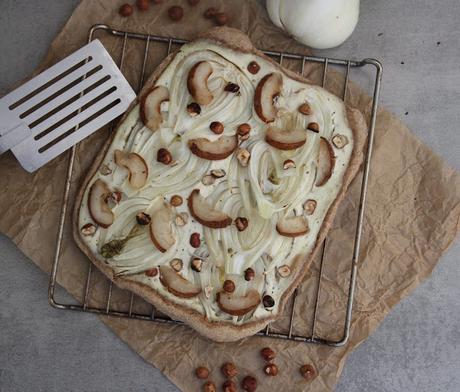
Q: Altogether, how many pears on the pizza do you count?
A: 13